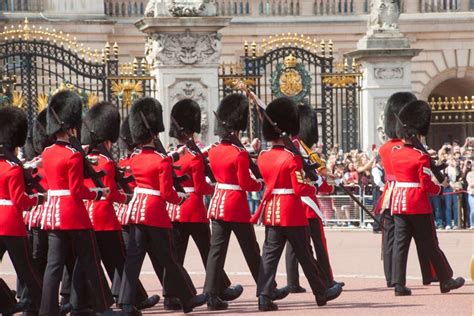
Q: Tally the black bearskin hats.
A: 12